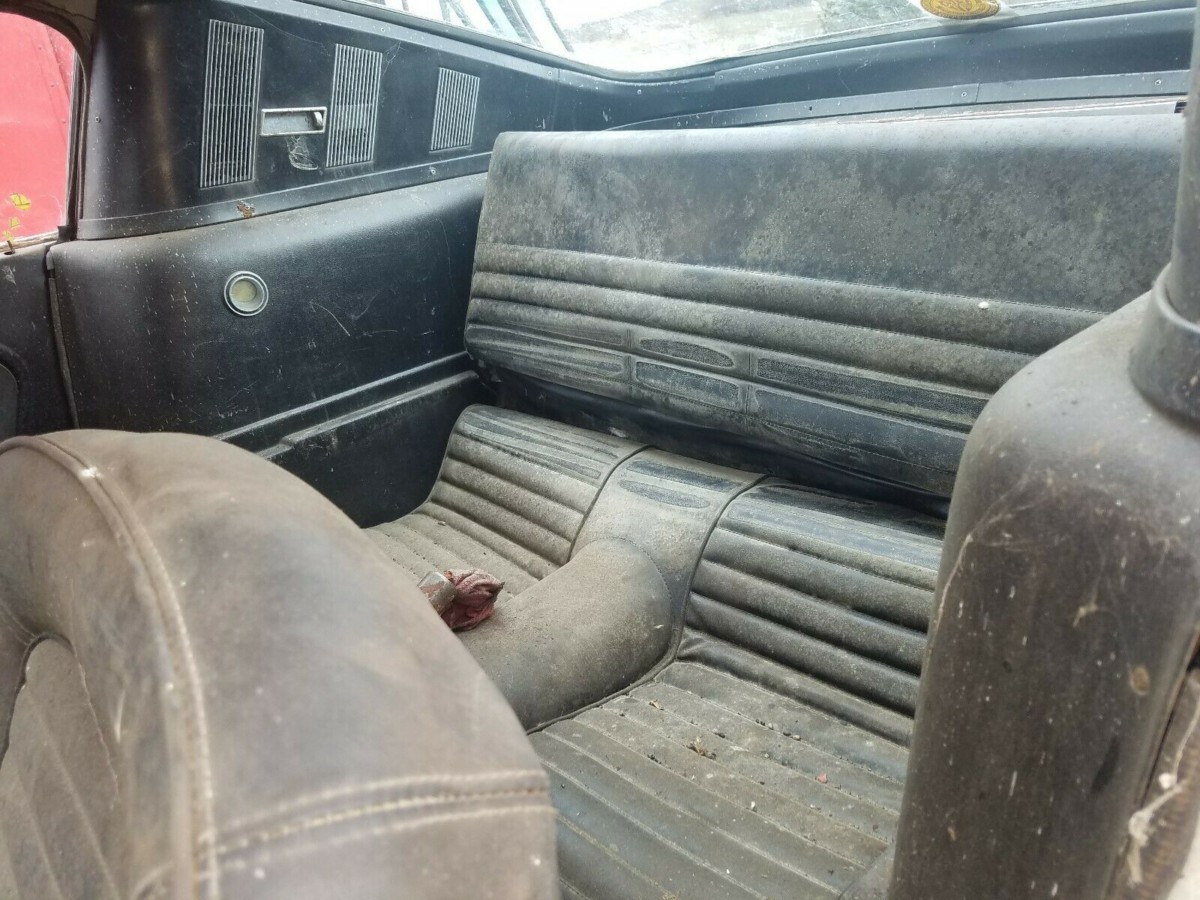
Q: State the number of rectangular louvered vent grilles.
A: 3